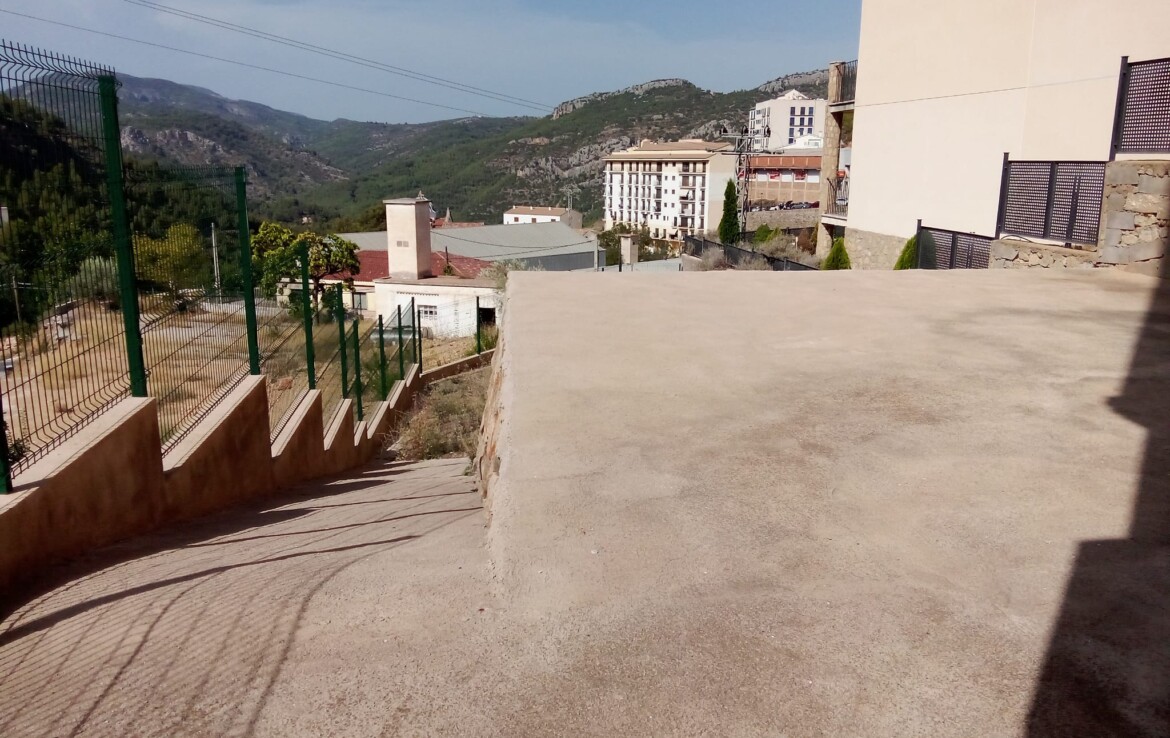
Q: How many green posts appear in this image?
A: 11